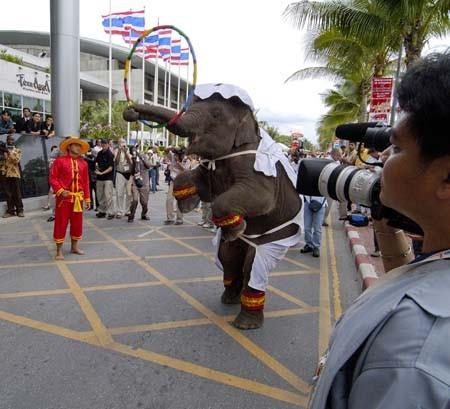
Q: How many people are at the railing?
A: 4